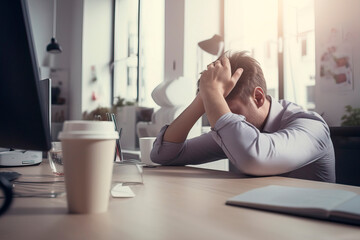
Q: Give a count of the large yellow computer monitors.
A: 0